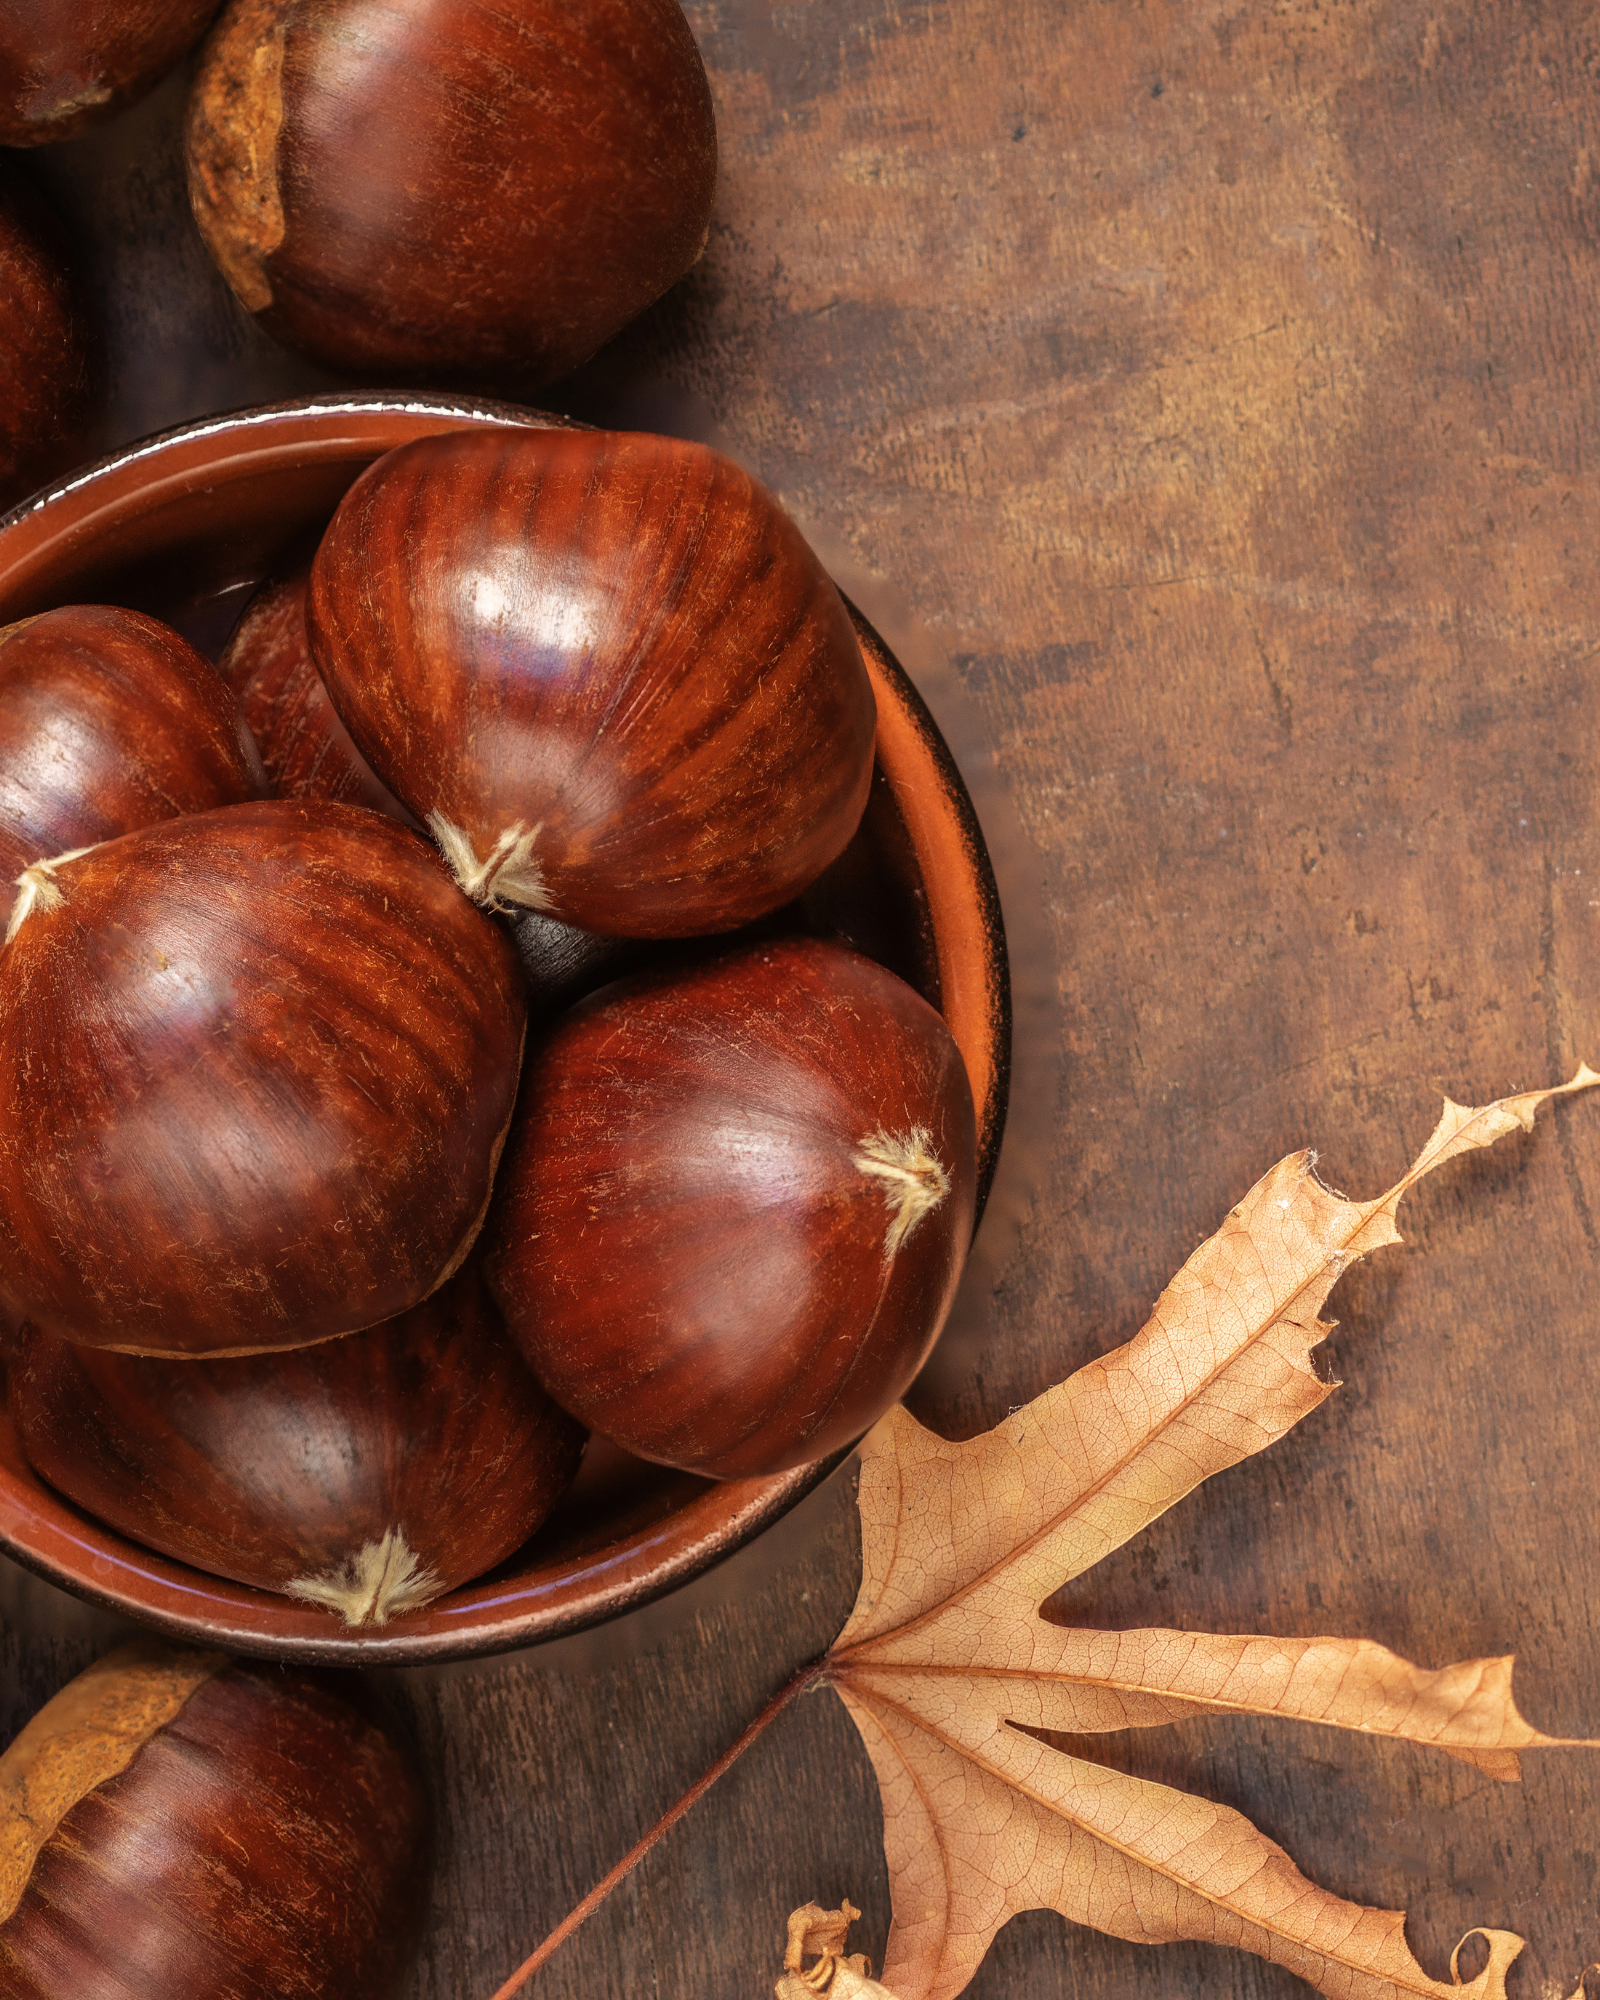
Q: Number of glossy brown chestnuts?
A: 10